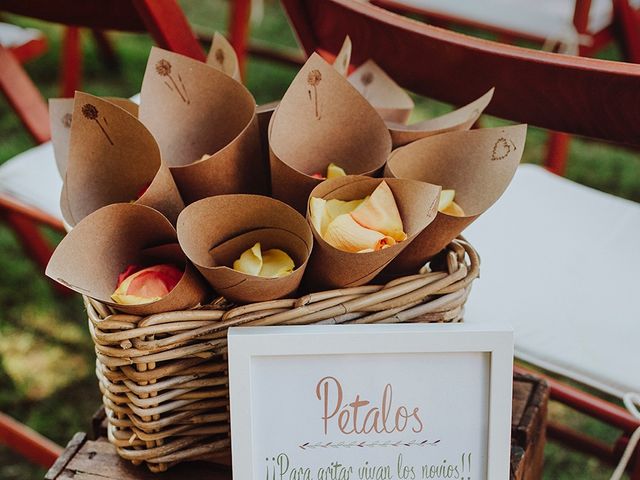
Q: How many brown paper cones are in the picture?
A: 12